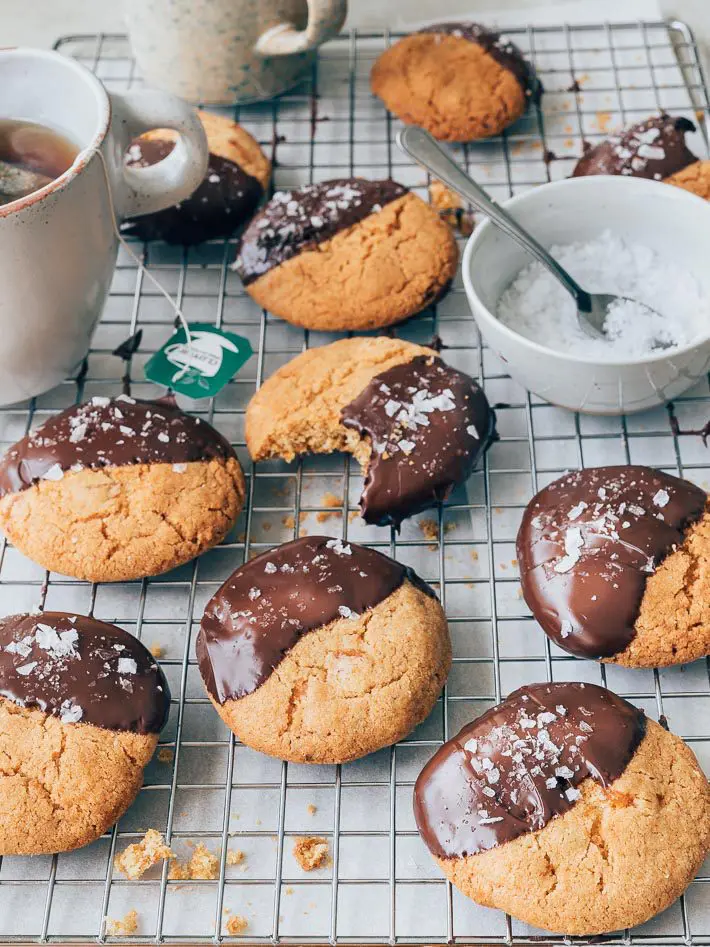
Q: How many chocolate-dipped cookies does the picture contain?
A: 10